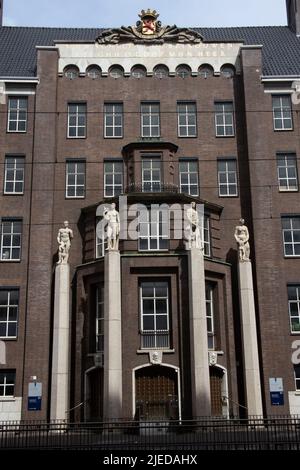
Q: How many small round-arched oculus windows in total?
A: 8